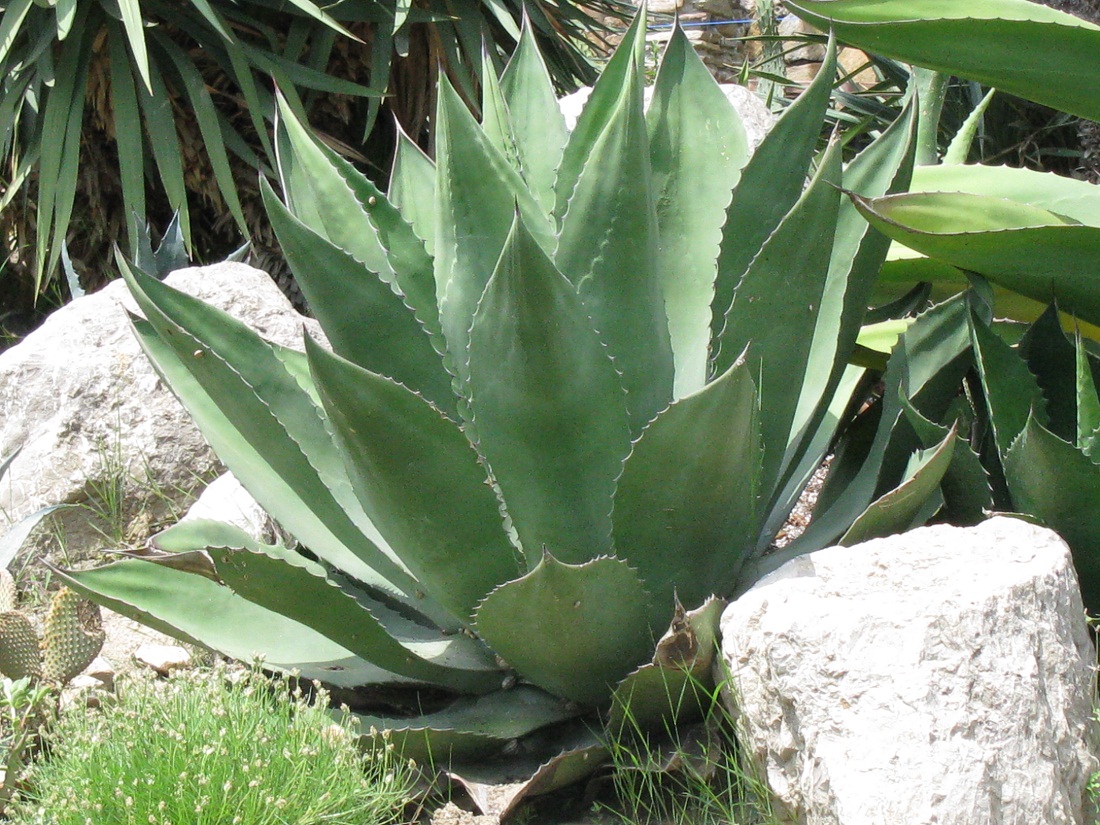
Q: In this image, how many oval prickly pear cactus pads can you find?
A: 3